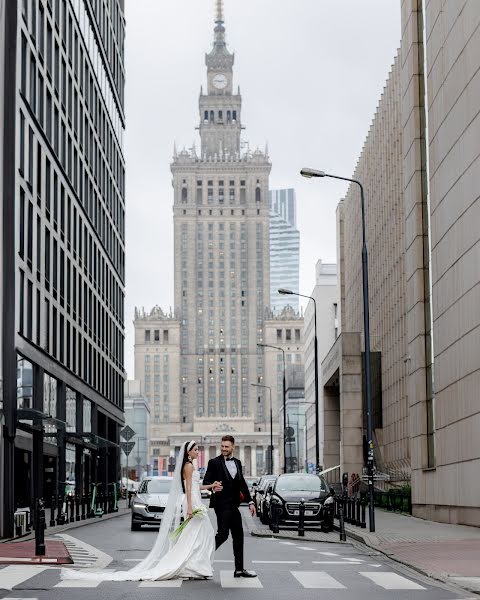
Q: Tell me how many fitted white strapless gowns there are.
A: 1